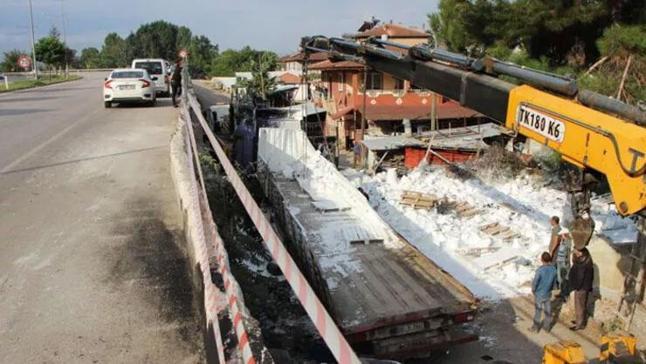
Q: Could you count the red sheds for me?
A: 1